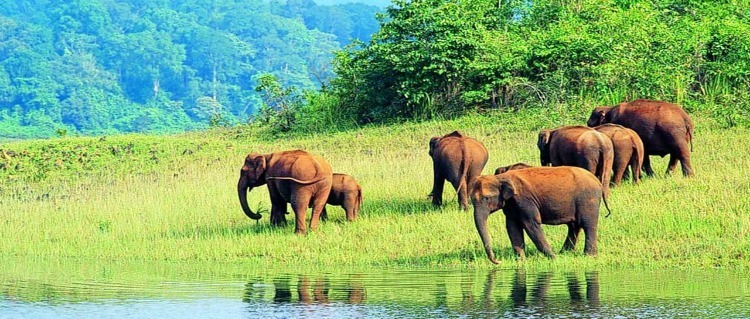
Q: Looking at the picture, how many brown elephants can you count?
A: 8